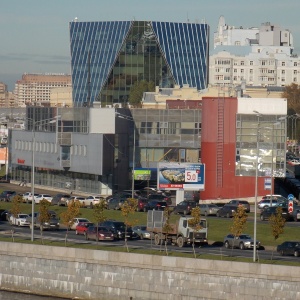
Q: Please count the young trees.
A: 9